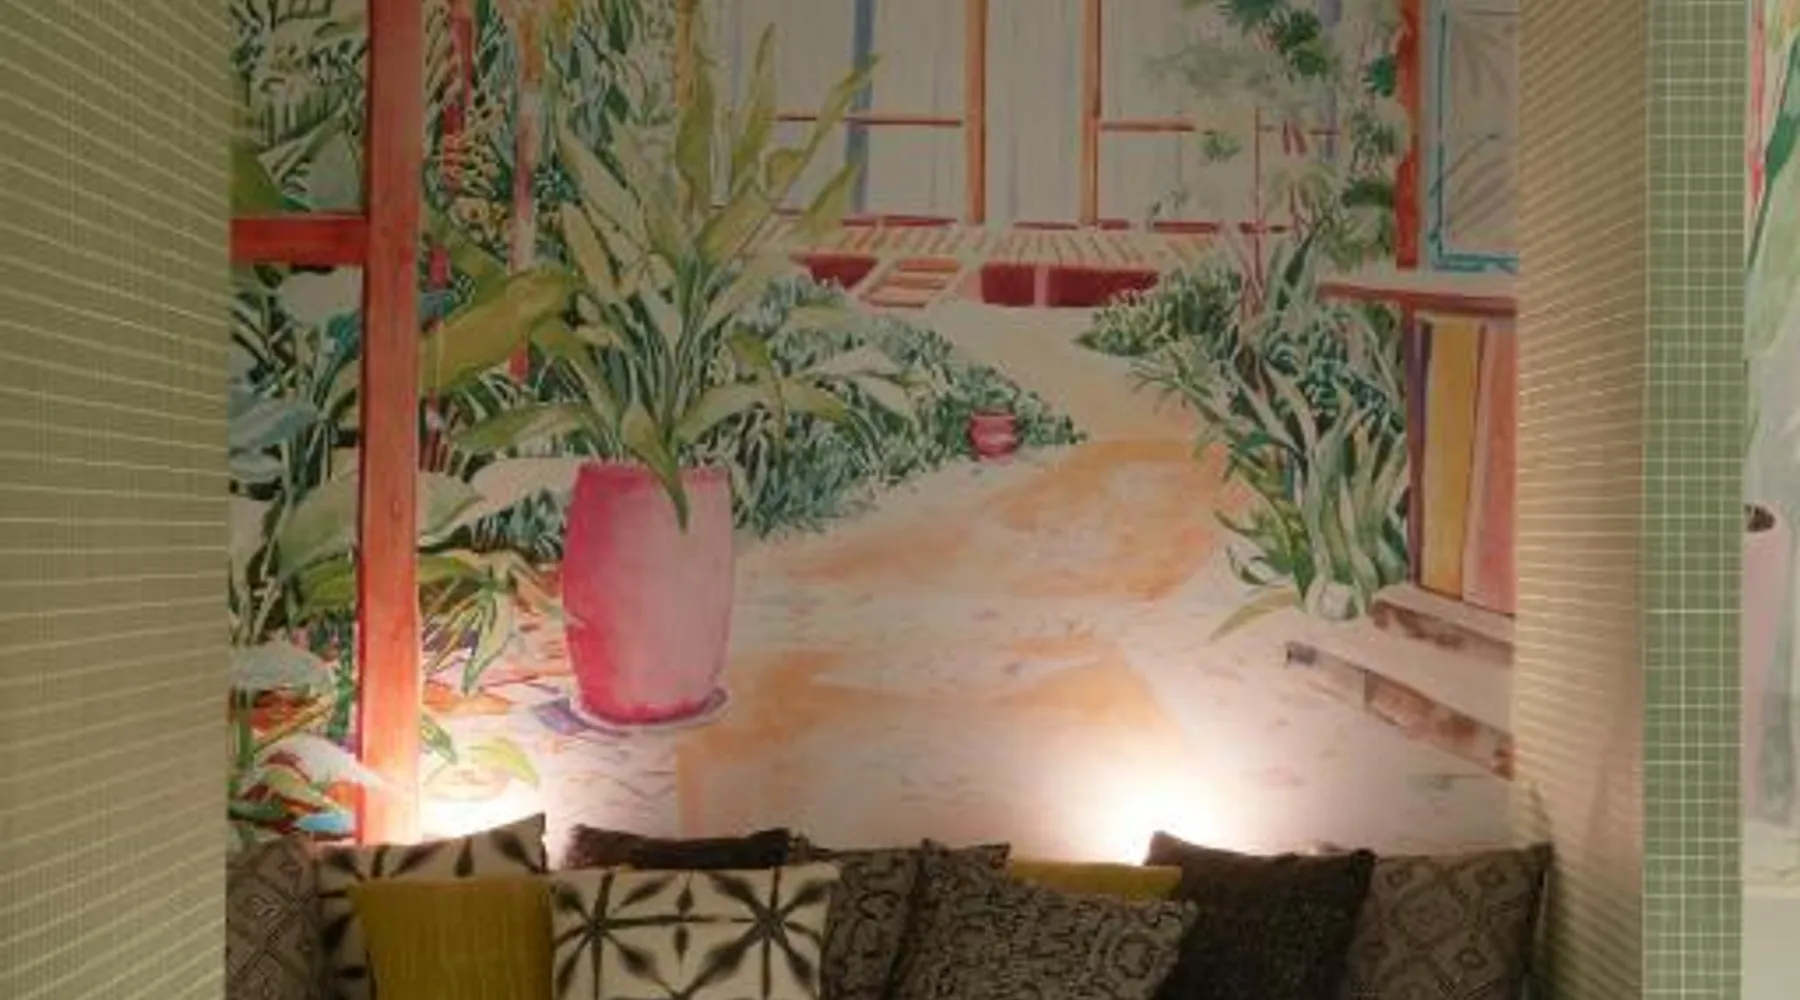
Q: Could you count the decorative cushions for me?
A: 10